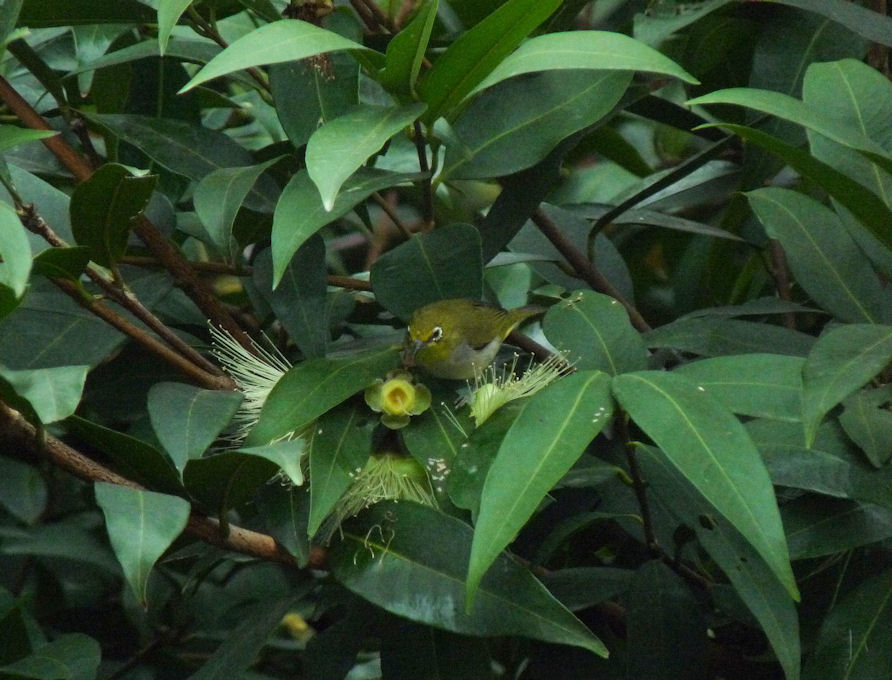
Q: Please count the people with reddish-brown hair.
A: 0